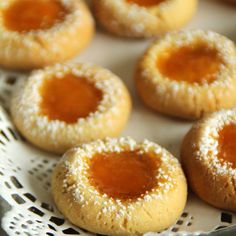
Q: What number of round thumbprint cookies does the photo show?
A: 6